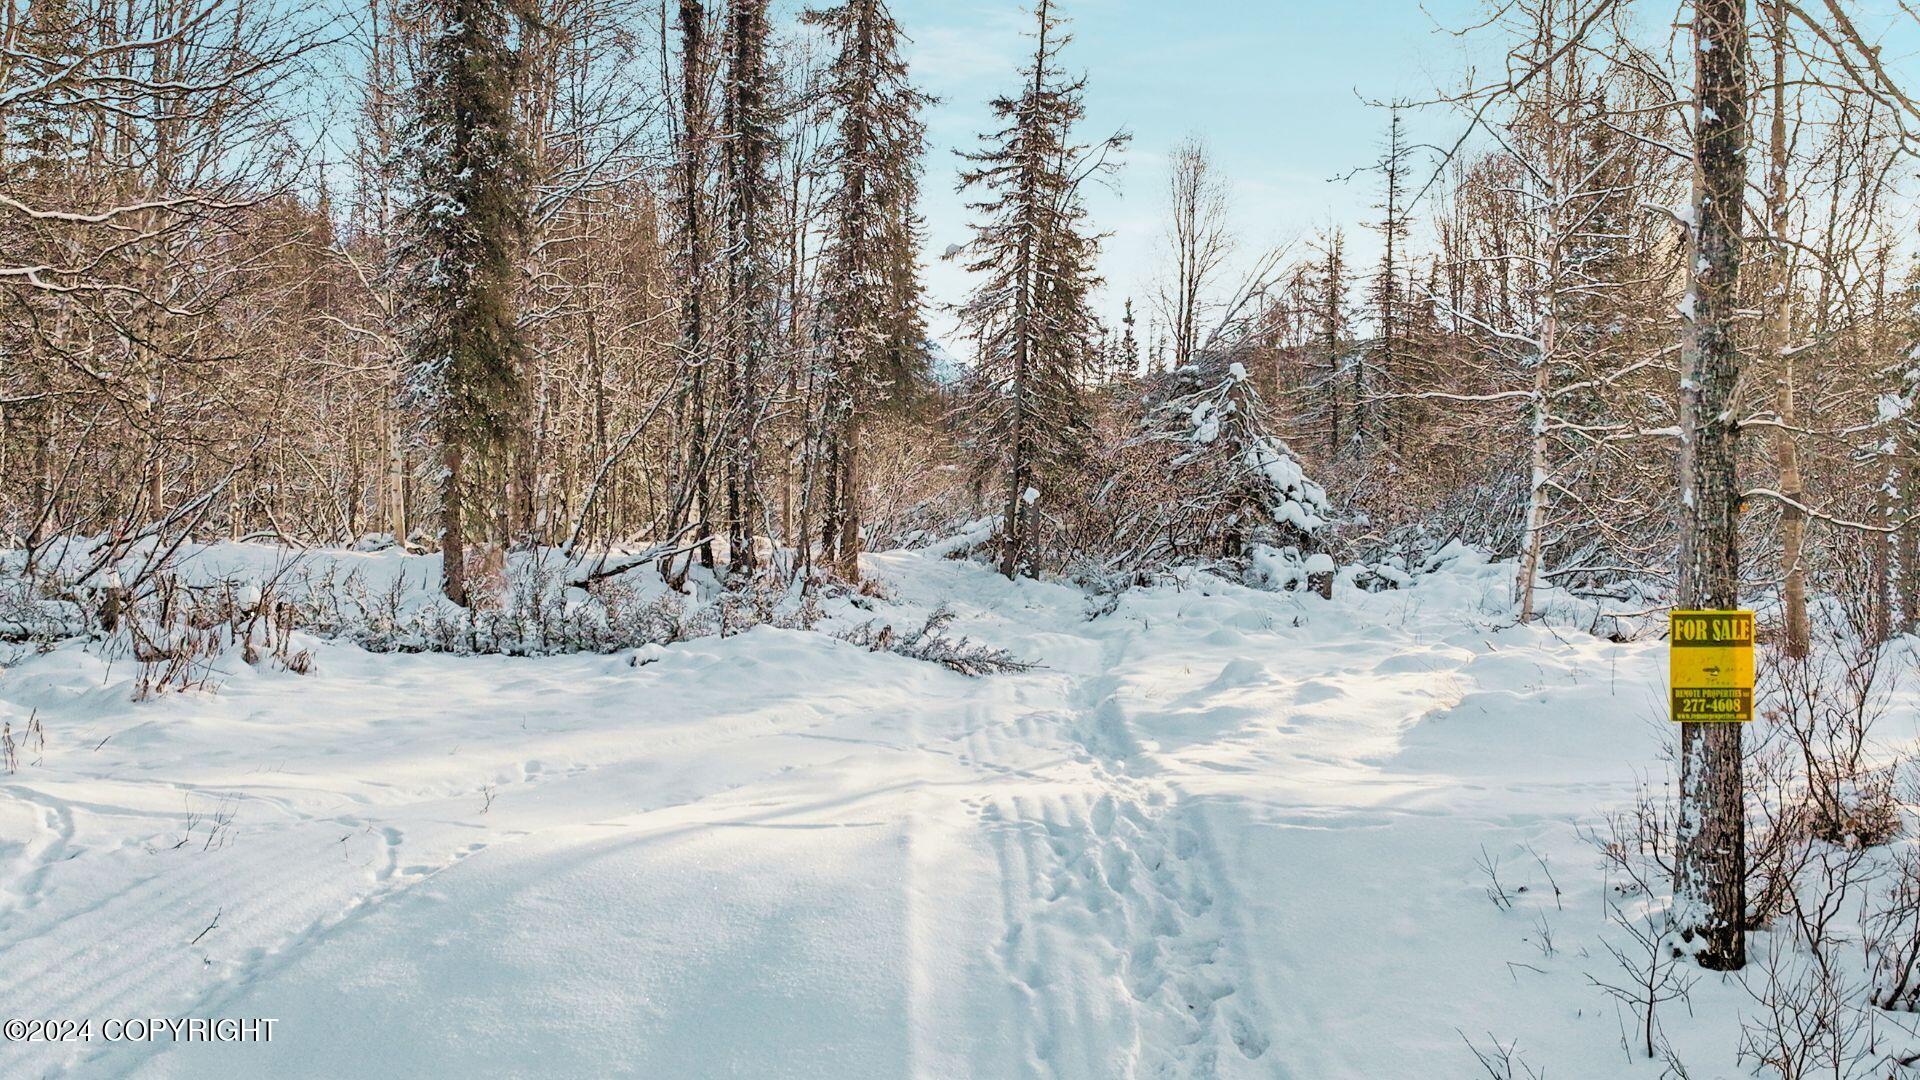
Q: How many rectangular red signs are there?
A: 0